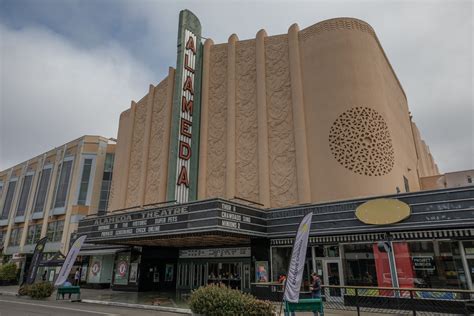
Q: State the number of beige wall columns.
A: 7